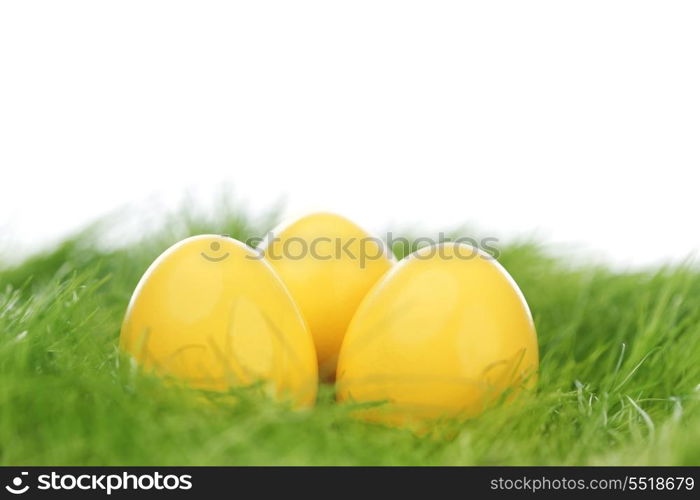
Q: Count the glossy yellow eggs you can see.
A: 3